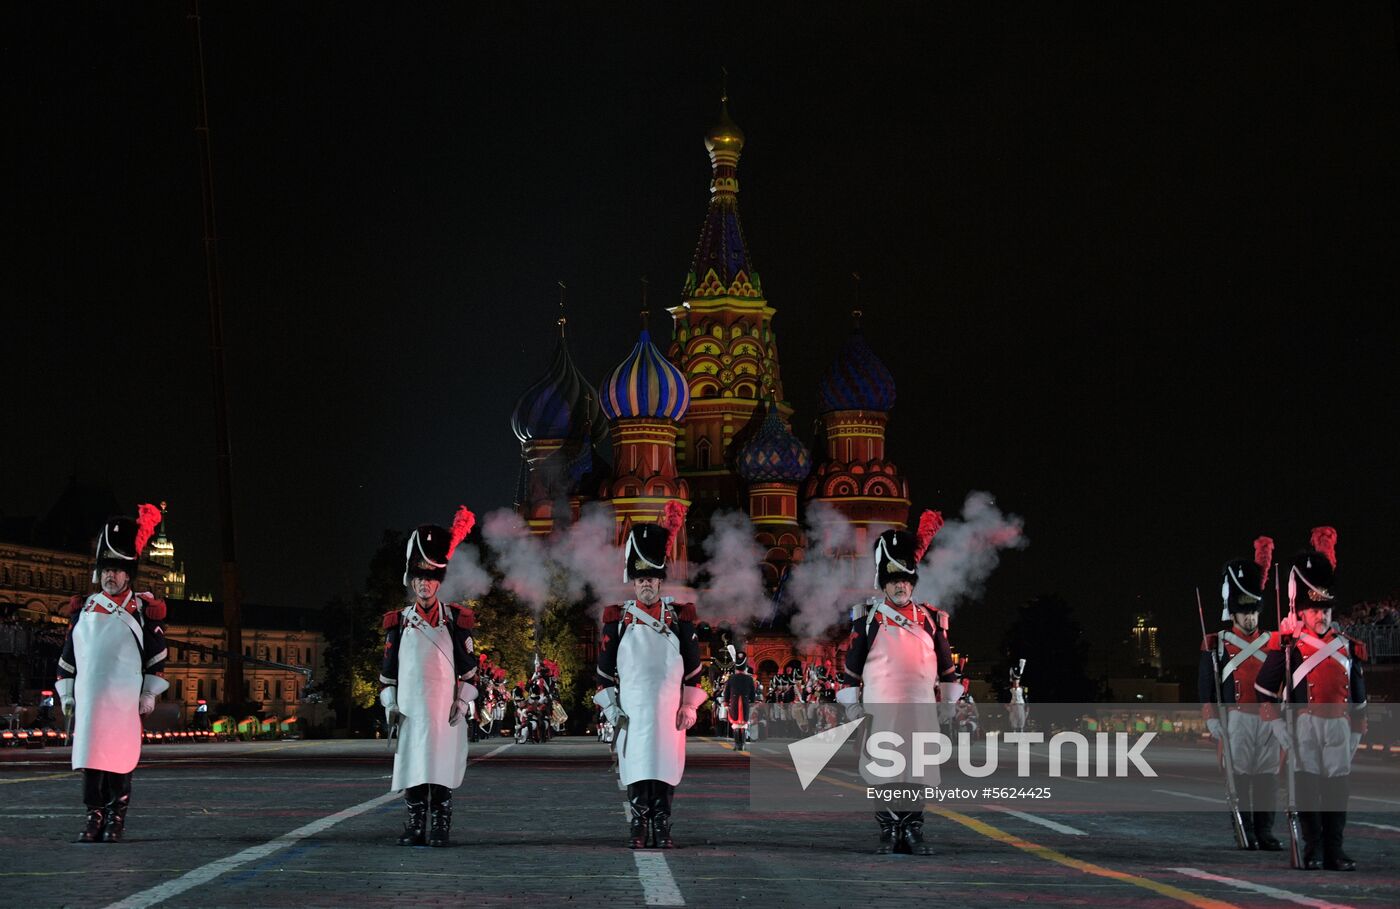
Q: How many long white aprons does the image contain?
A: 4